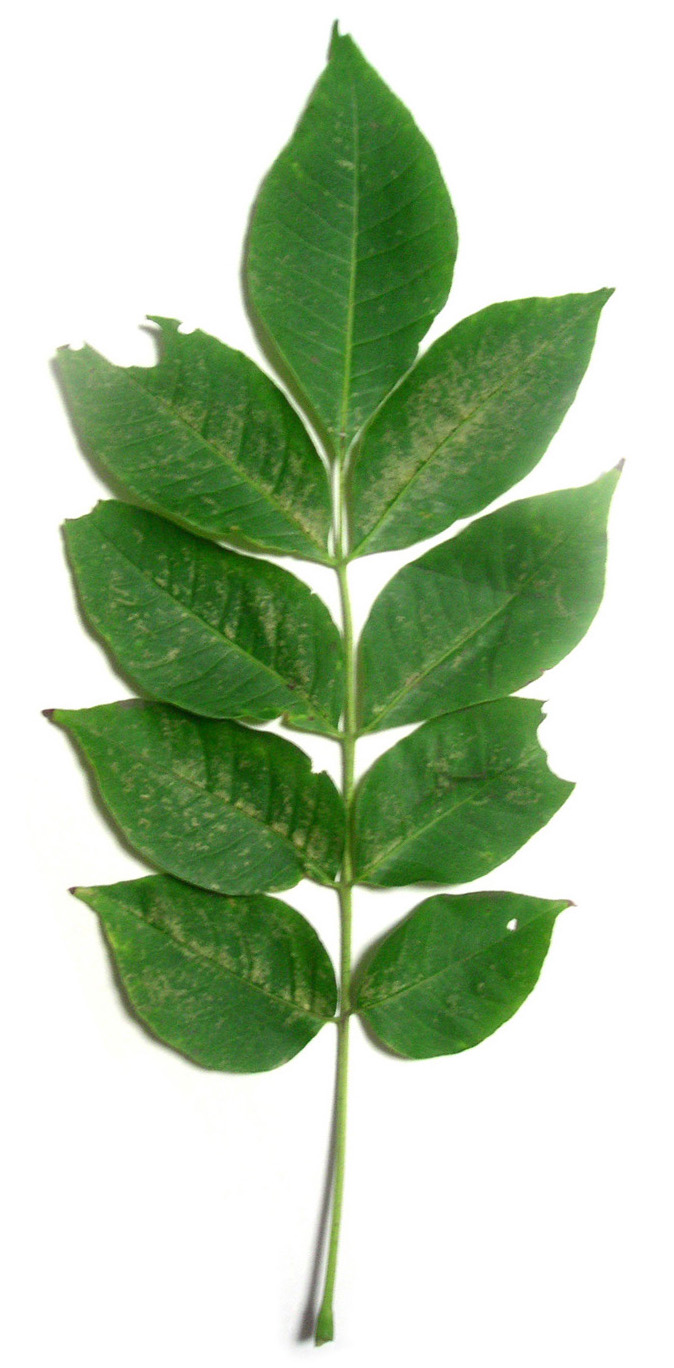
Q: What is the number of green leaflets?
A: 9